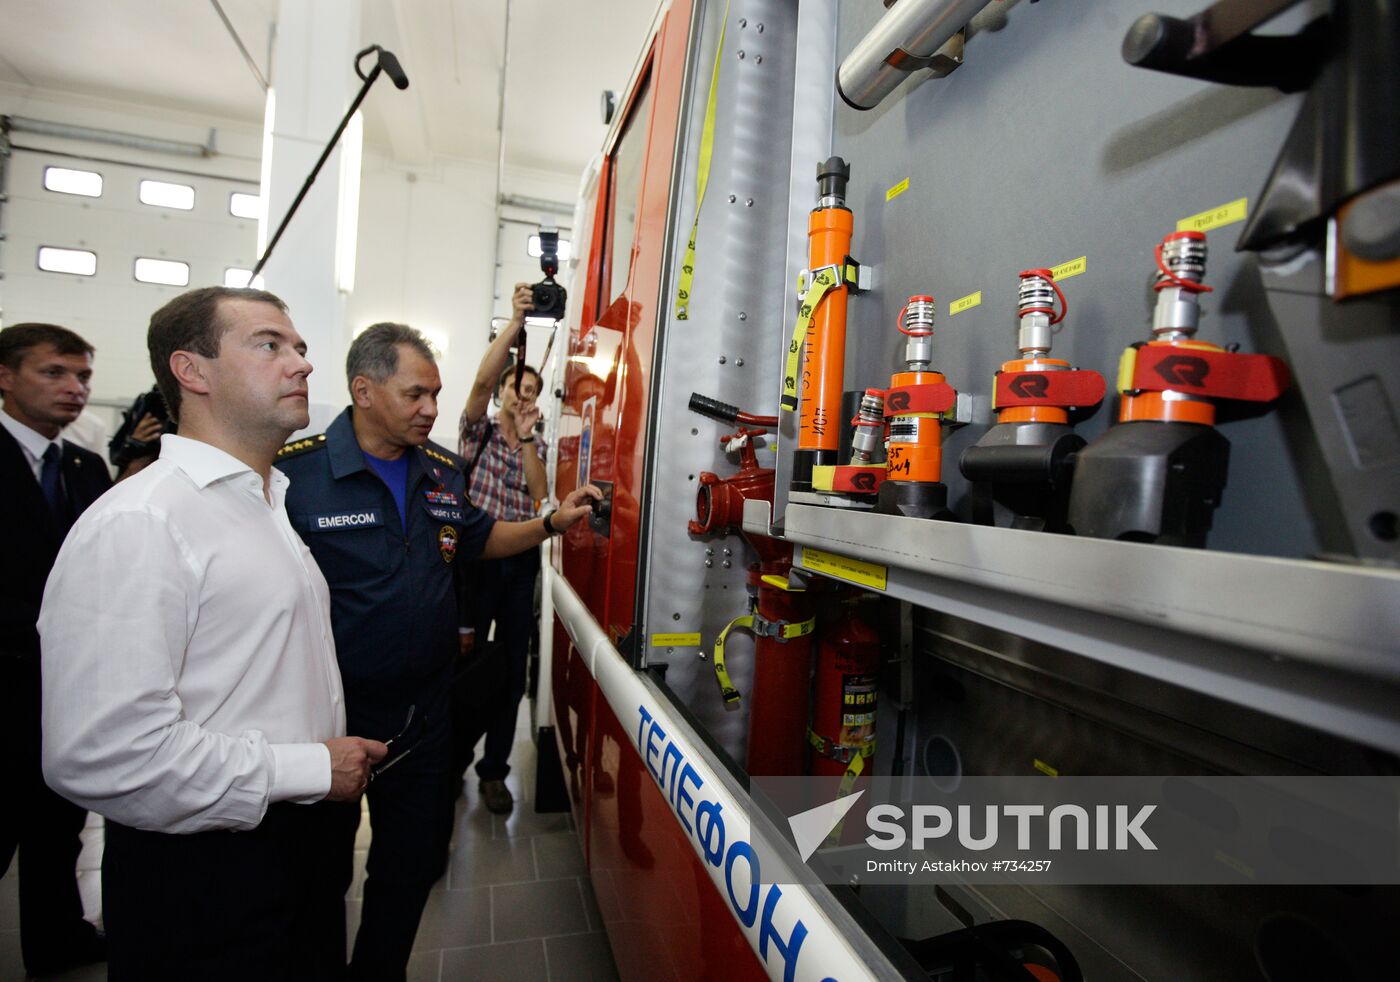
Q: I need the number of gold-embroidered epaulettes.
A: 2